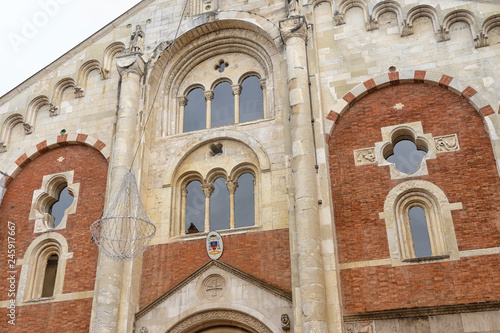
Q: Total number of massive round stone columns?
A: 2